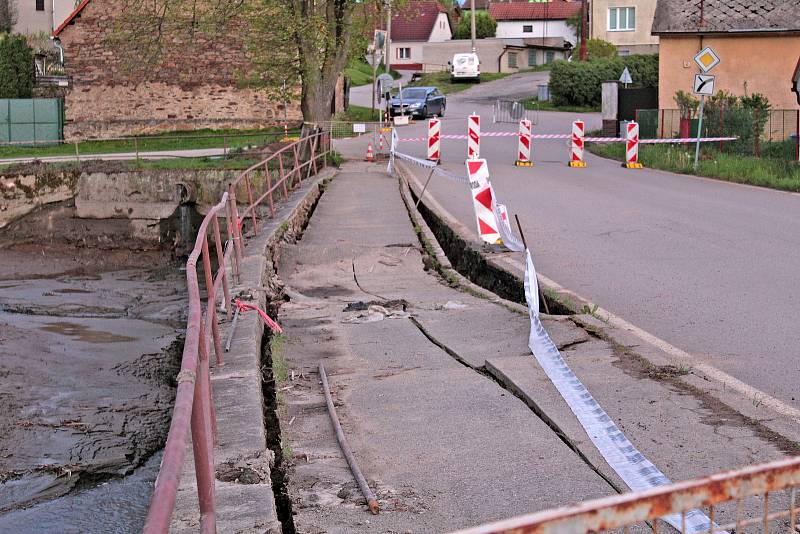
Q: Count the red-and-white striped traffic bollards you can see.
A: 6